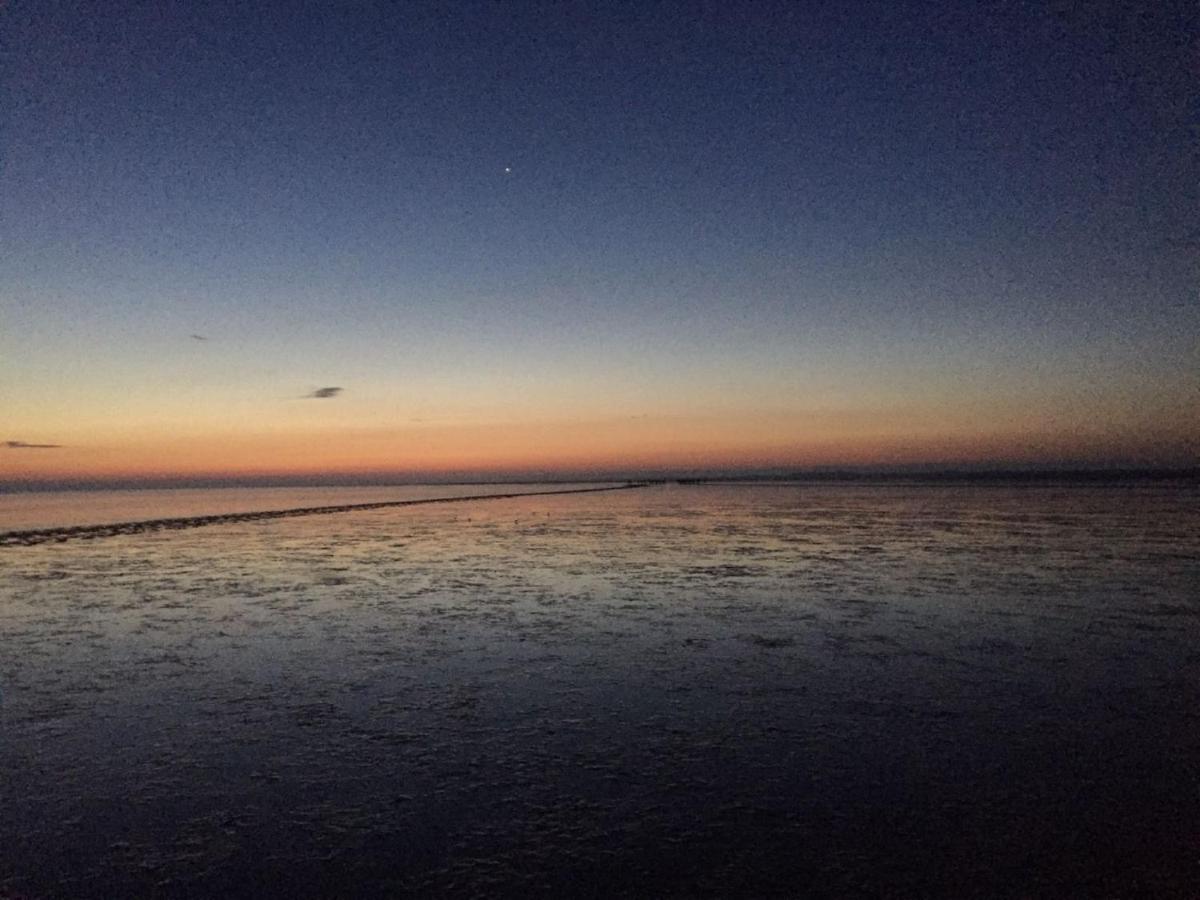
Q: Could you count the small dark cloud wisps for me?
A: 3